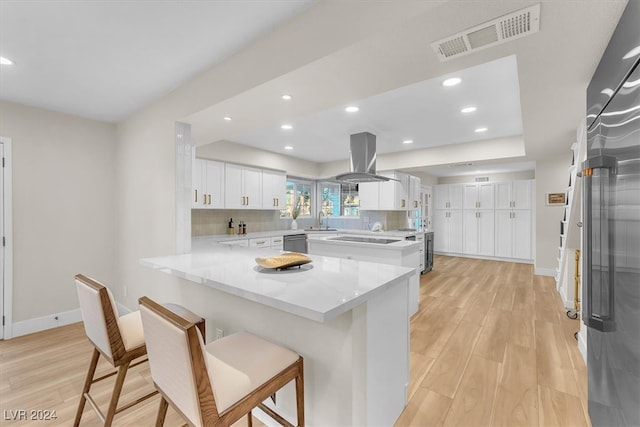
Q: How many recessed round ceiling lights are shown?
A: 10